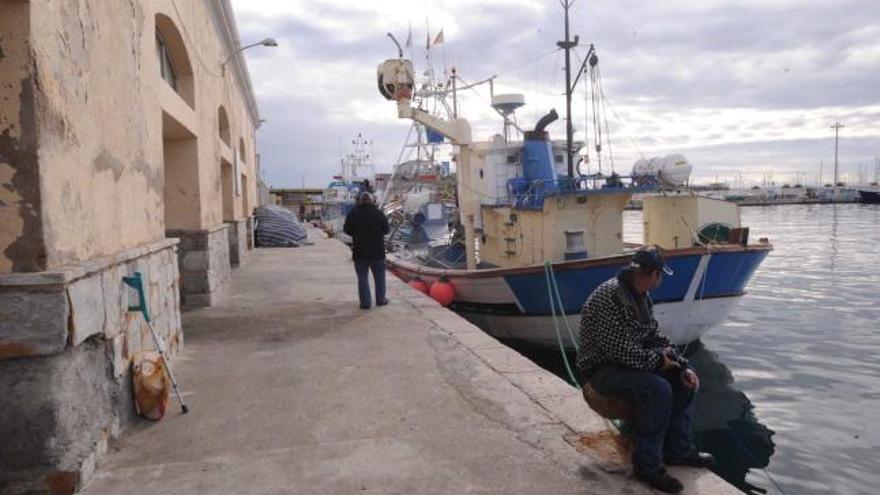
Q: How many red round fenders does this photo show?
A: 2